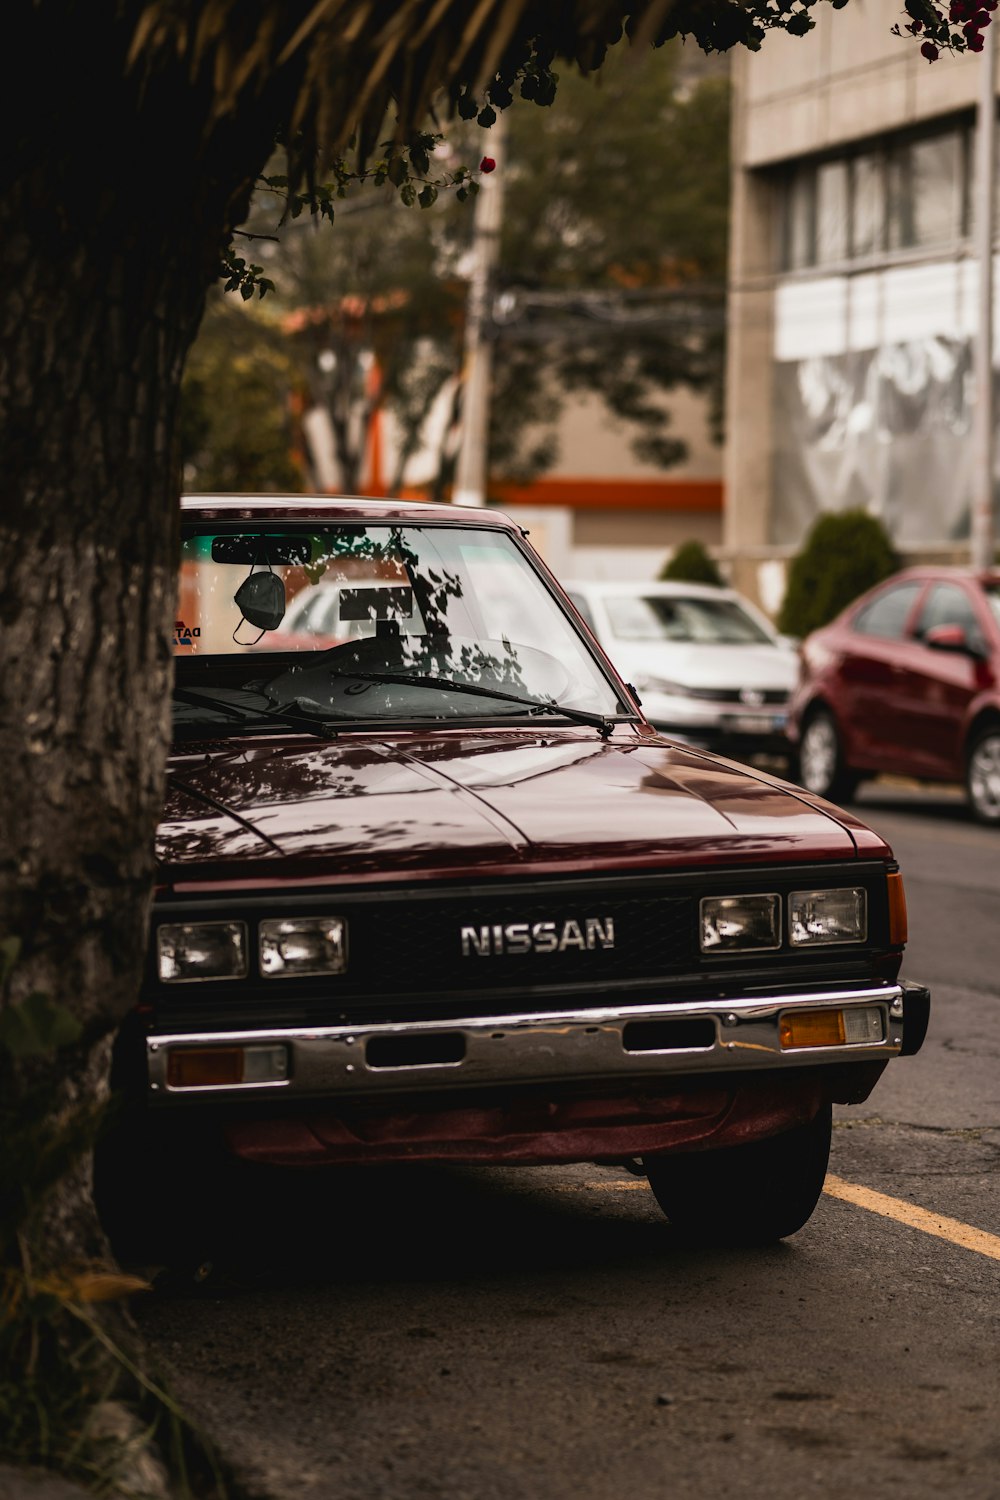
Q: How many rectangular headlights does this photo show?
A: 4